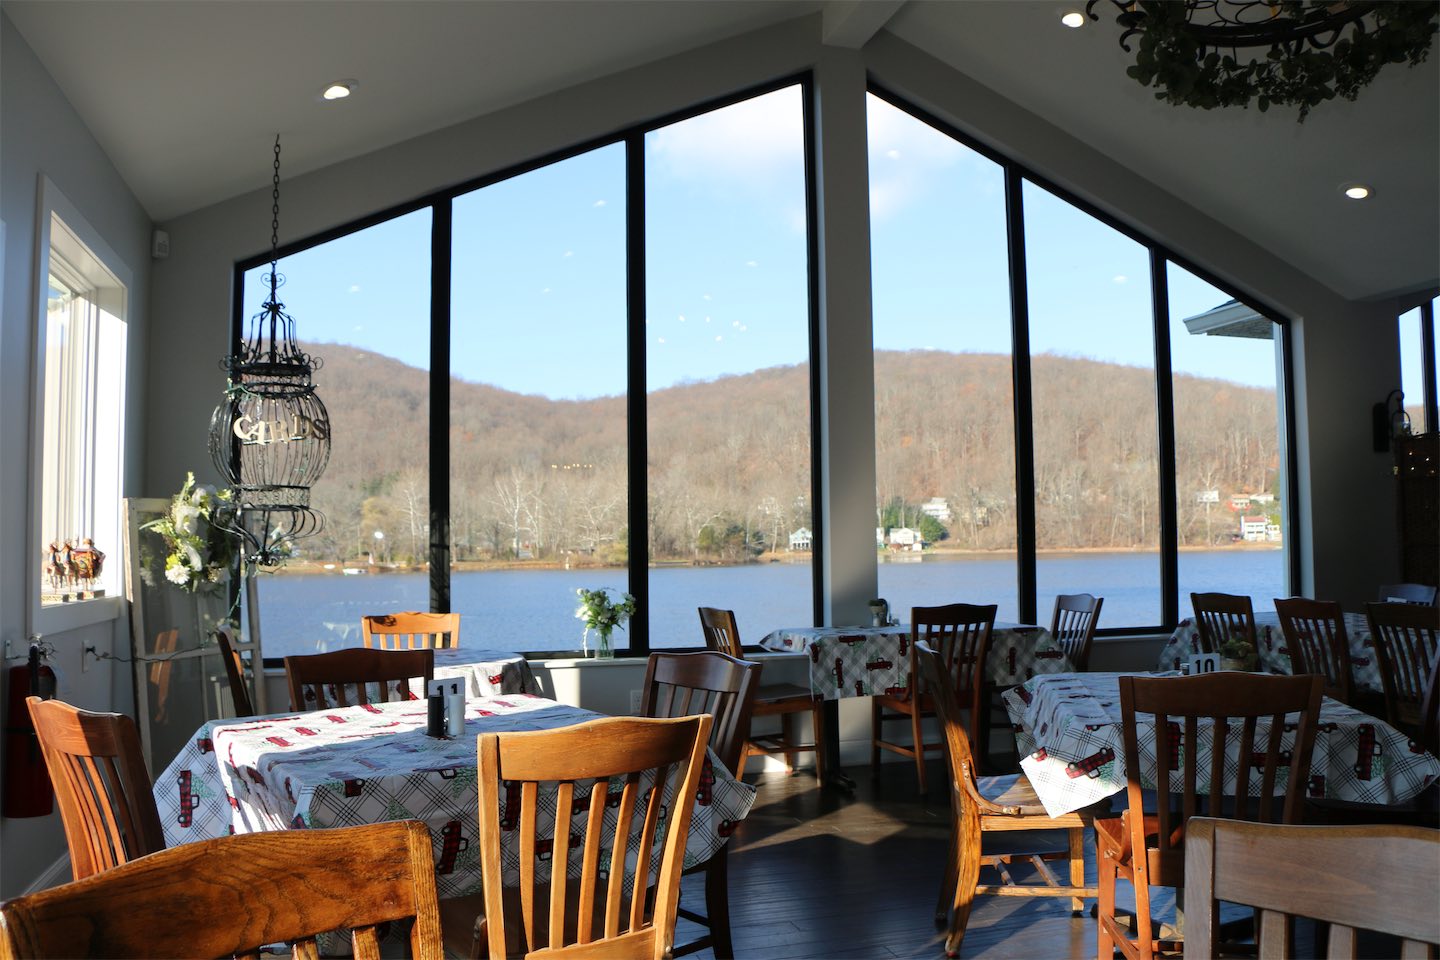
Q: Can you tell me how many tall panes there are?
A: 6